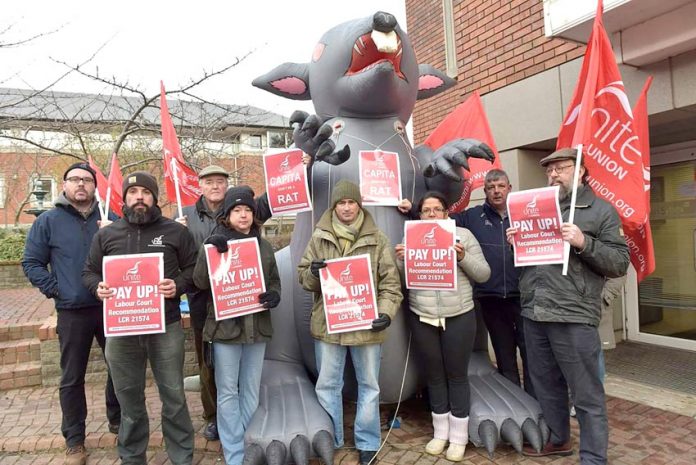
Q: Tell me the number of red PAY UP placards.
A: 5